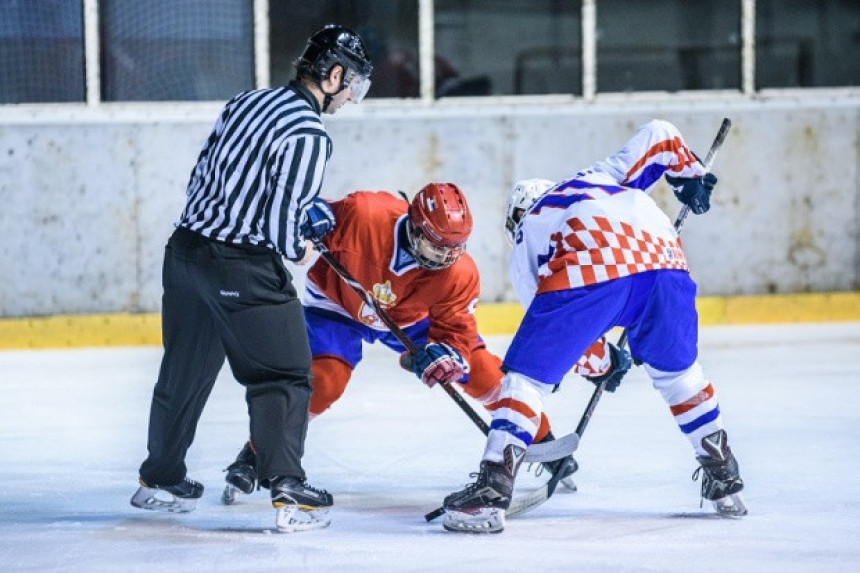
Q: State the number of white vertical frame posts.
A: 5